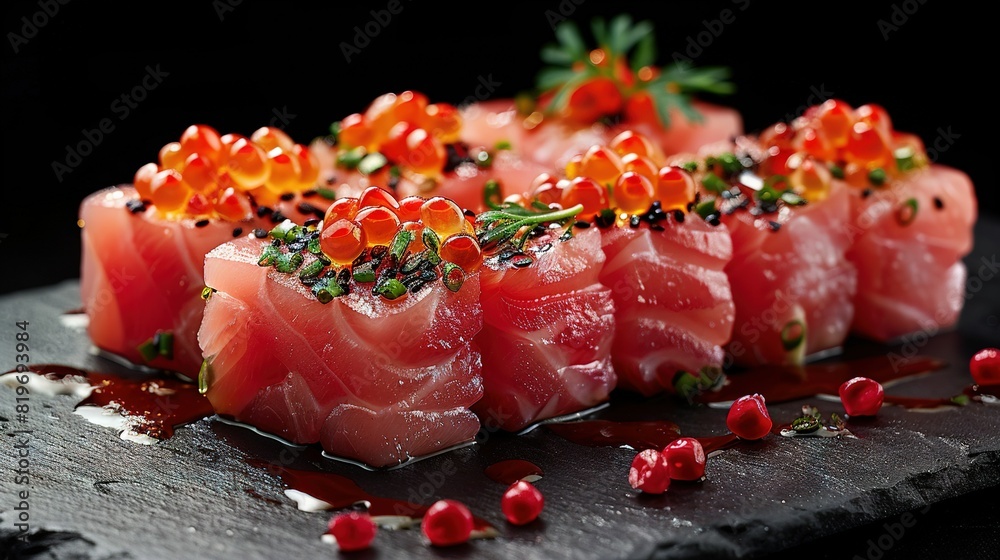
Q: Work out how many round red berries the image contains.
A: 8